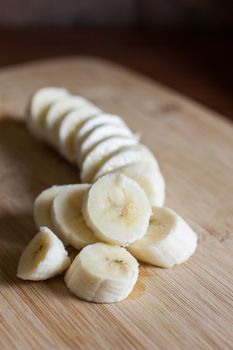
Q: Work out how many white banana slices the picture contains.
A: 14